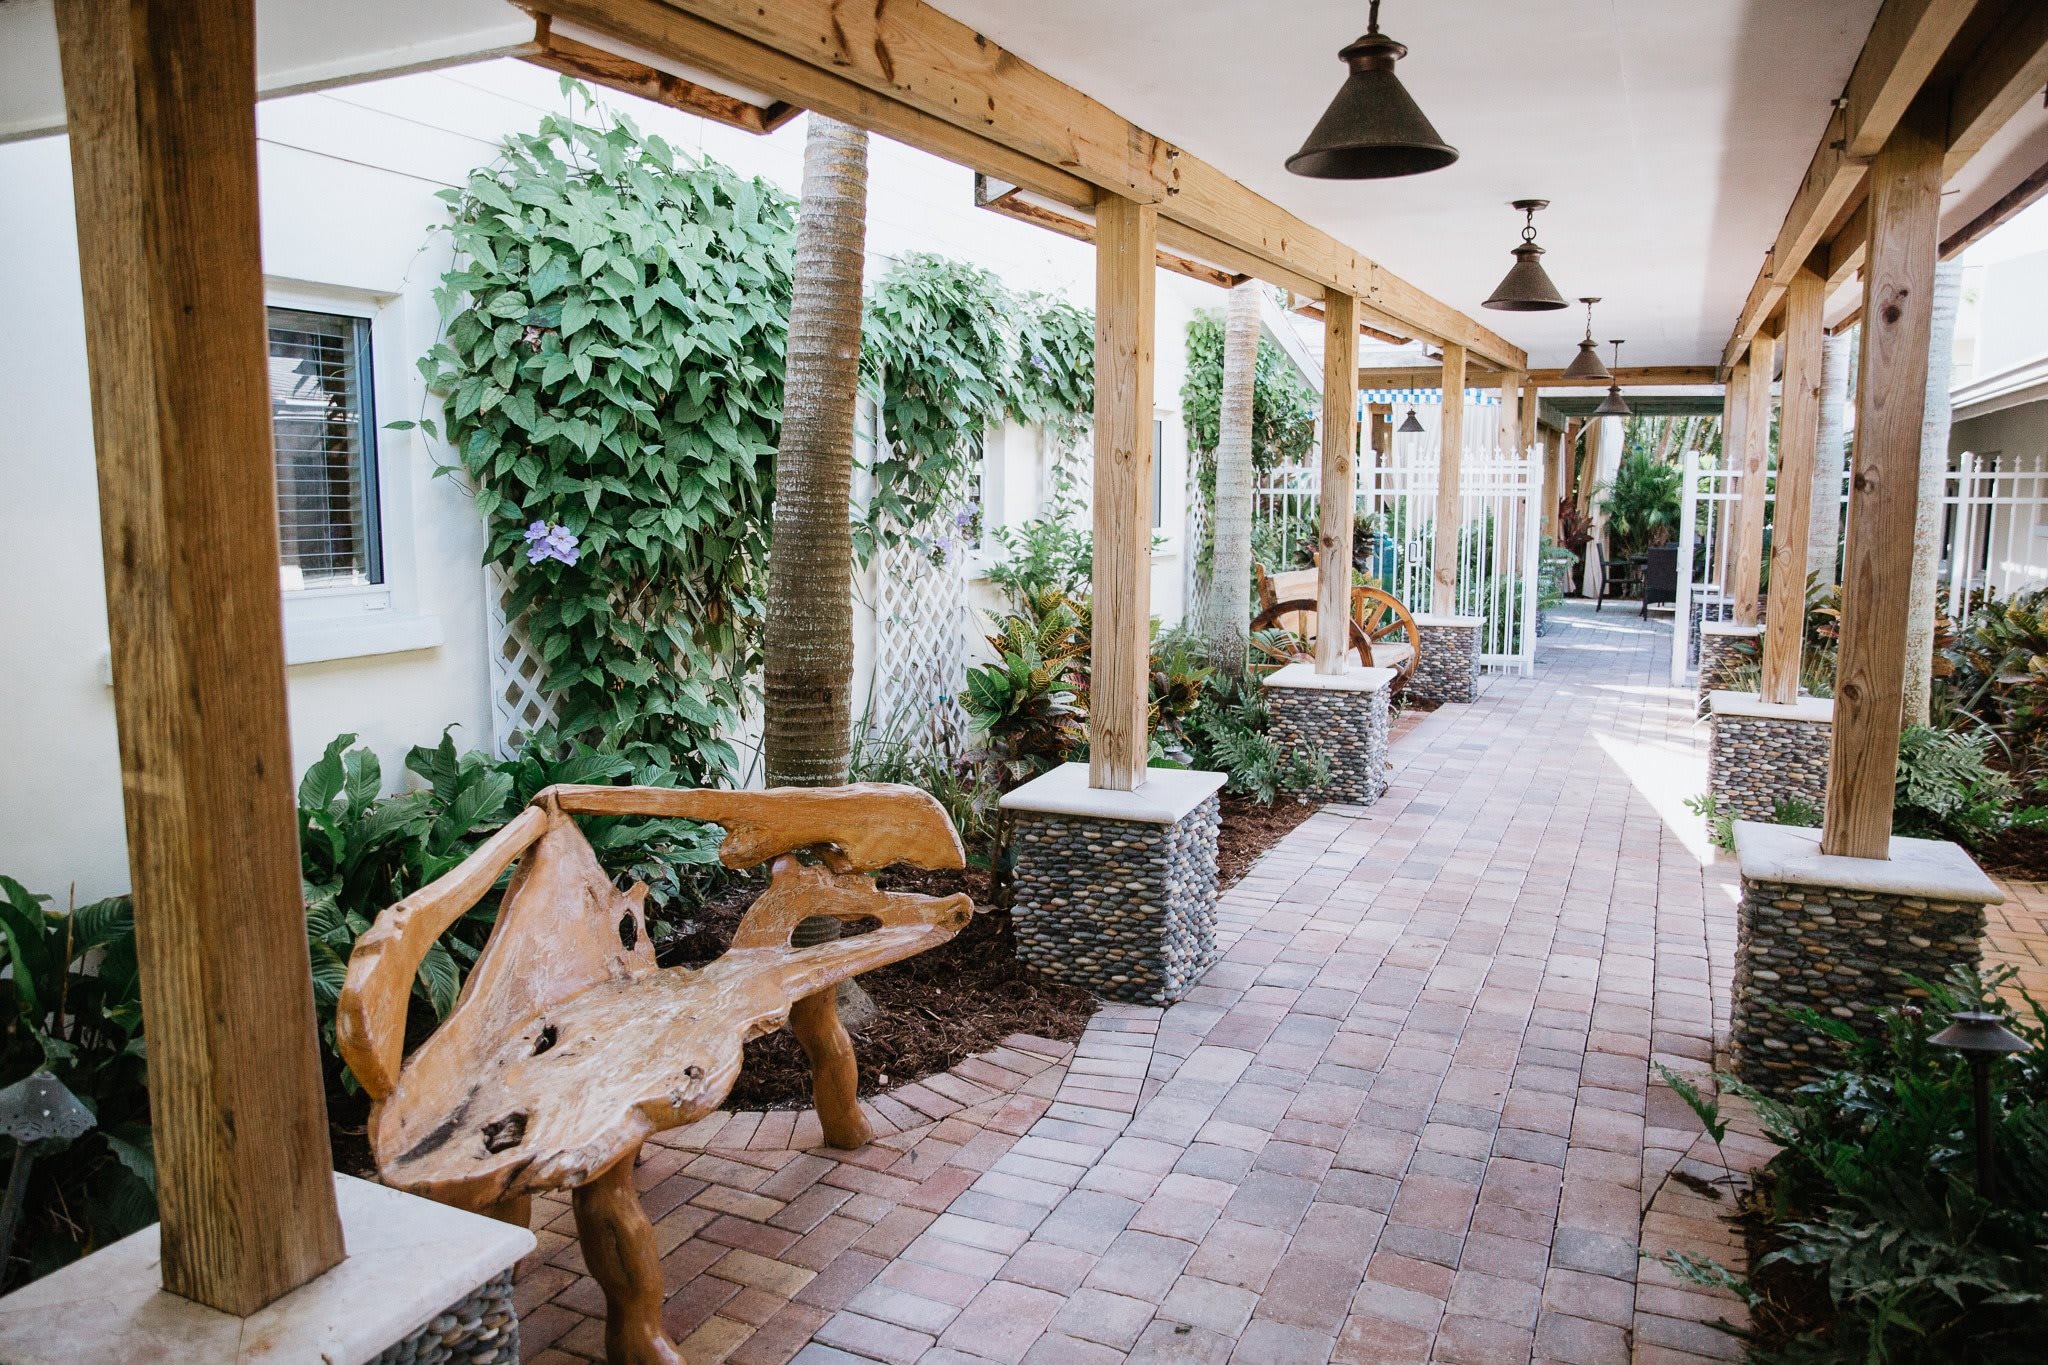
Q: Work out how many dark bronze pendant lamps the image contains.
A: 5